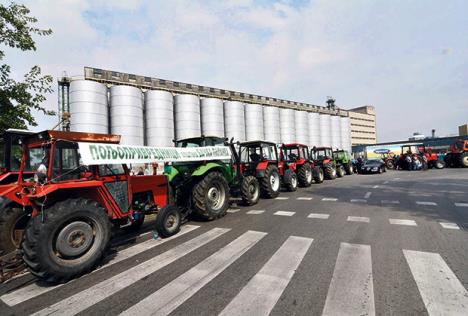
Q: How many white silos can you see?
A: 14